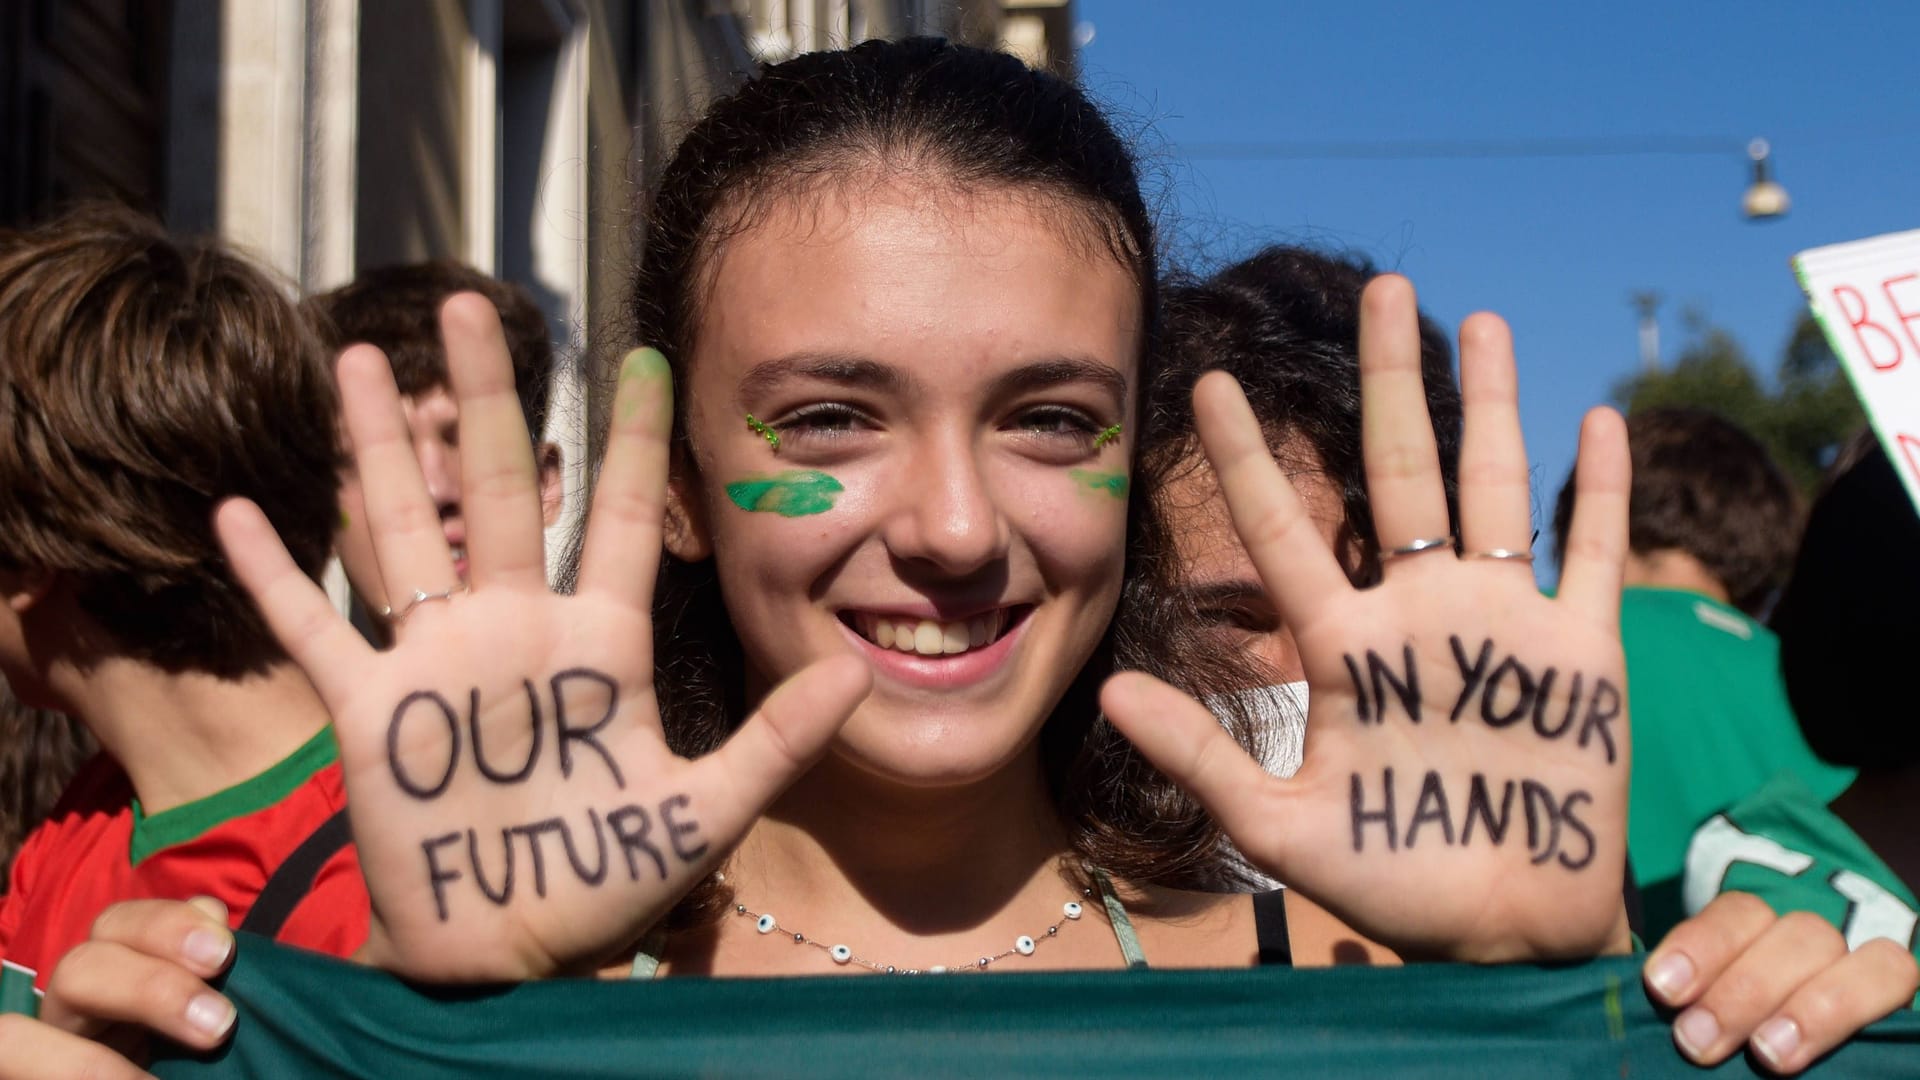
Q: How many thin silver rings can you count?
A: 3